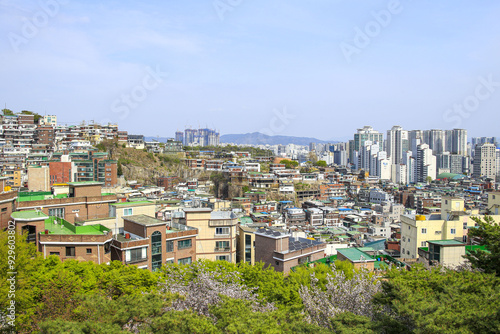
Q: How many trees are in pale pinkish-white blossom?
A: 2